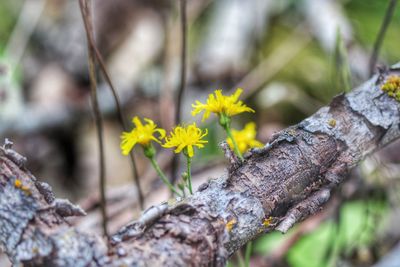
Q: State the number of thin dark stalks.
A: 4